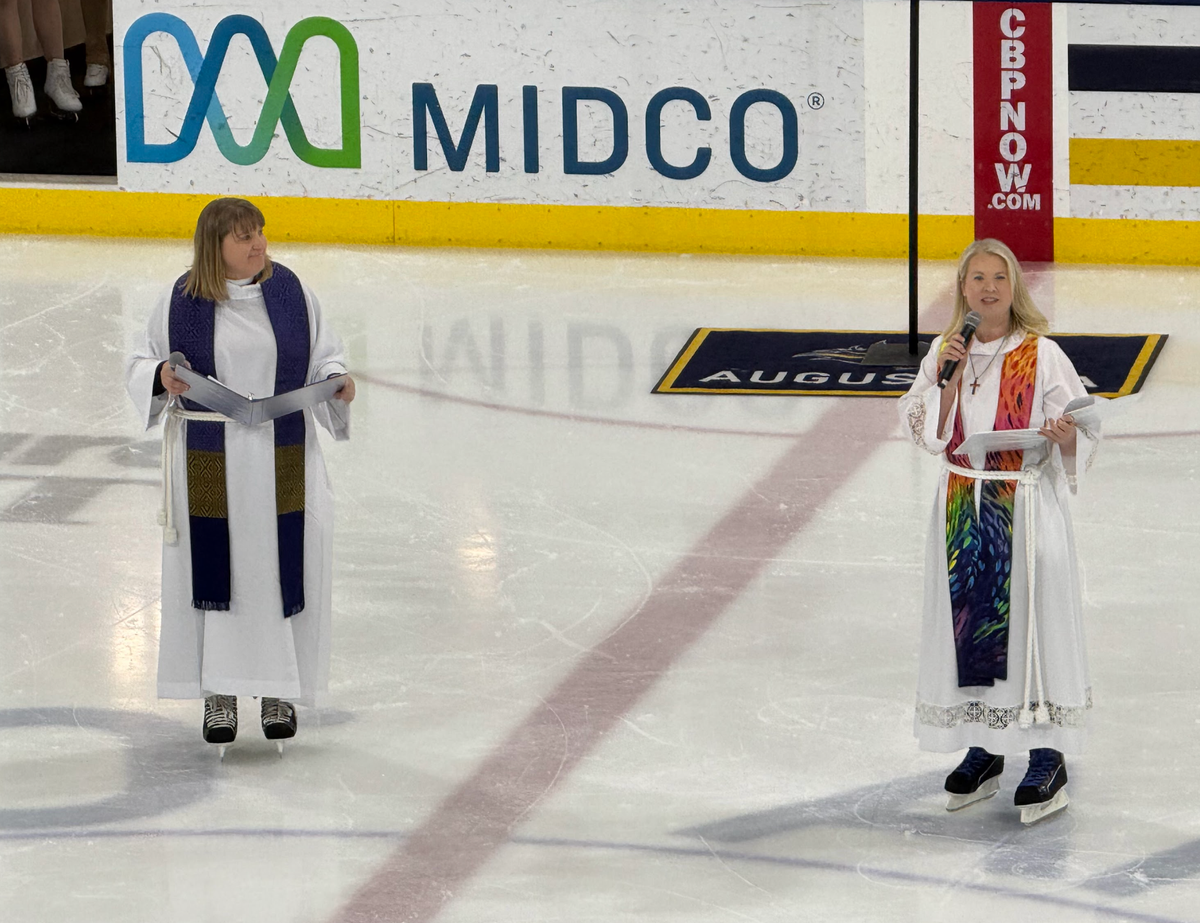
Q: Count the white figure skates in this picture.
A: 3